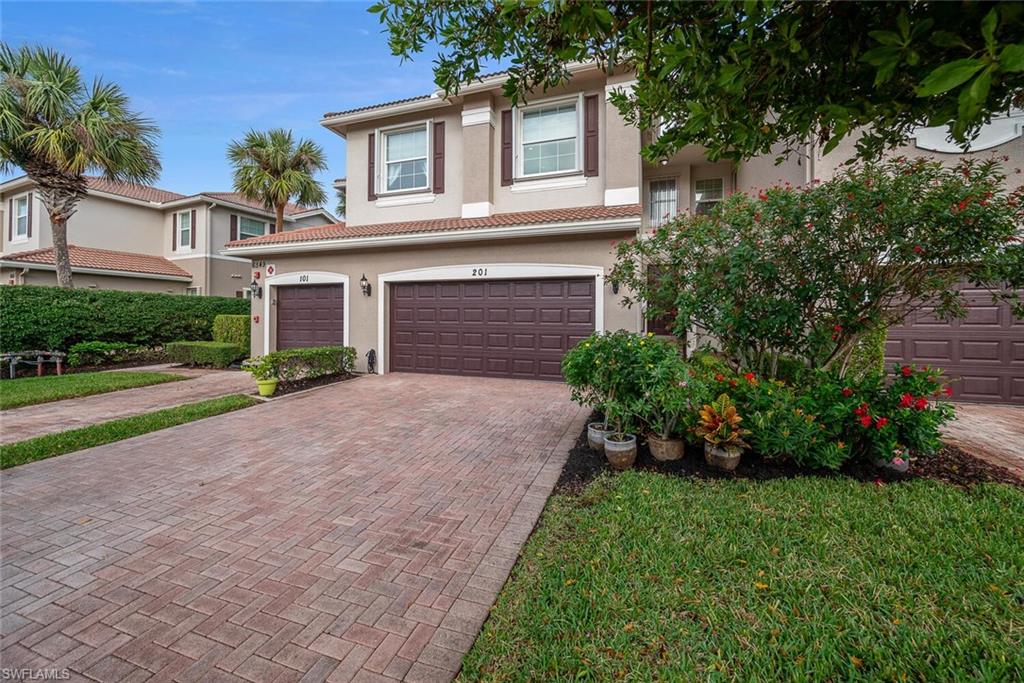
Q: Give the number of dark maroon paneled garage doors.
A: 3